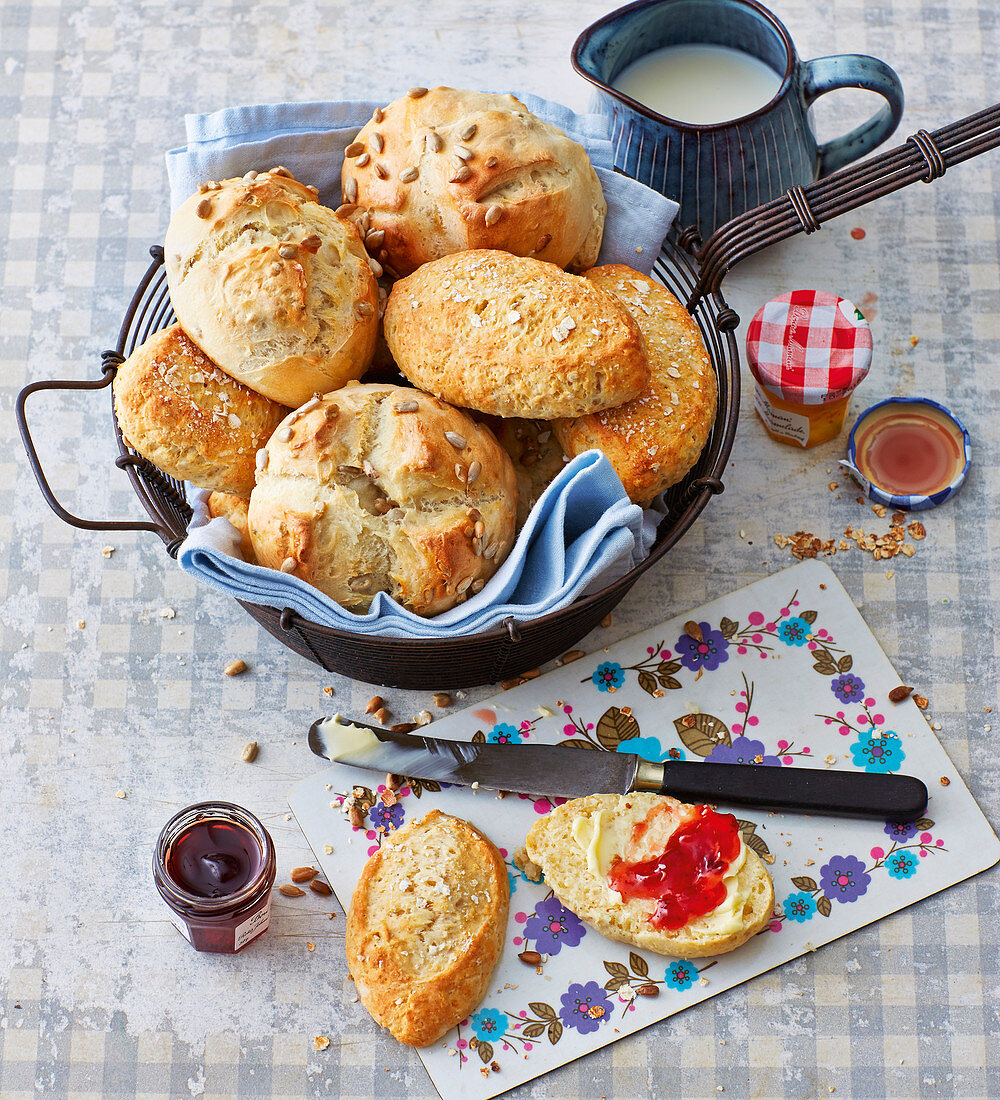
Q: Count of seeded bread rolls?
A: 3